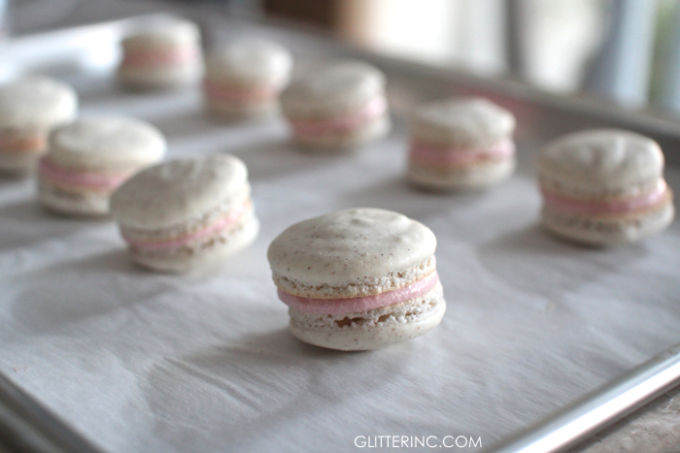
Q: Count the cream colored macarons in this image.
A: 9